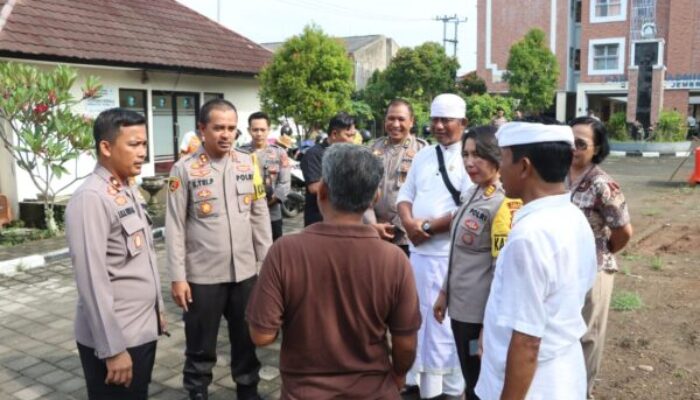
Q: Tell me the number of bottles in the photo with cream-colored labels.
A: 0